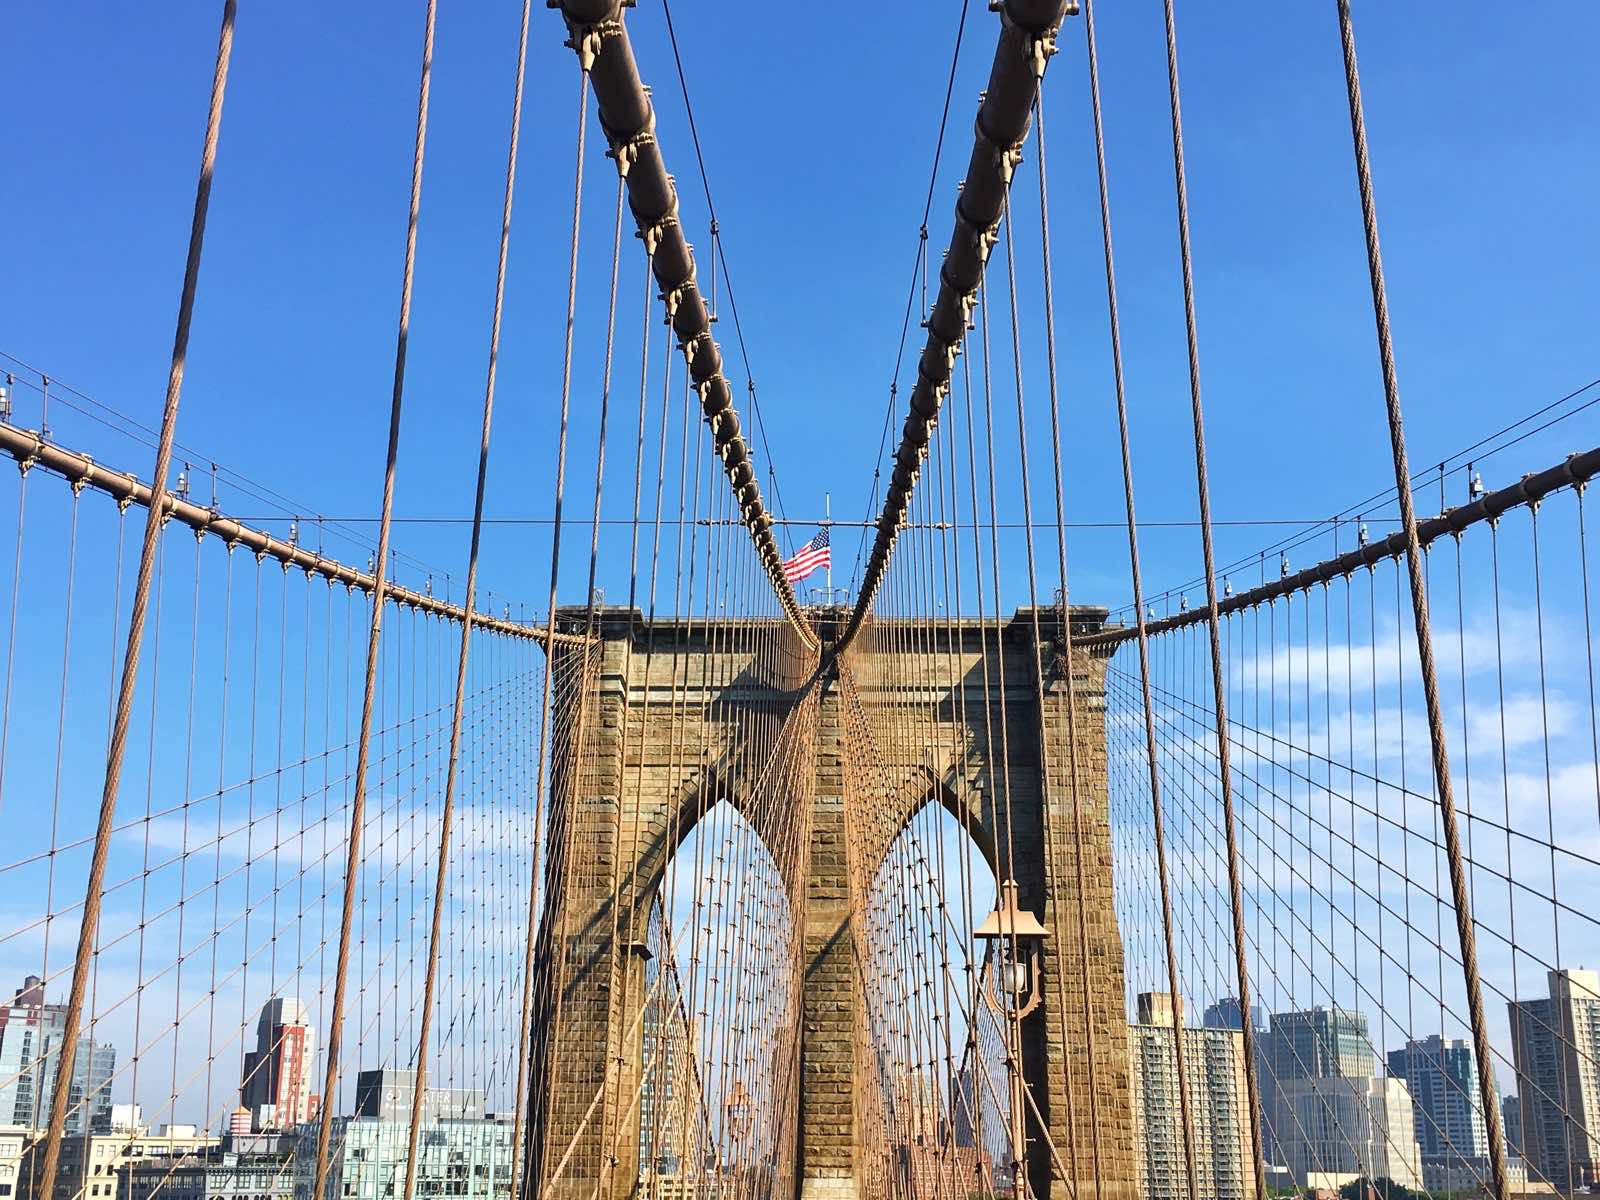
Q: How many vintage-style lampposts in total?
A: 2